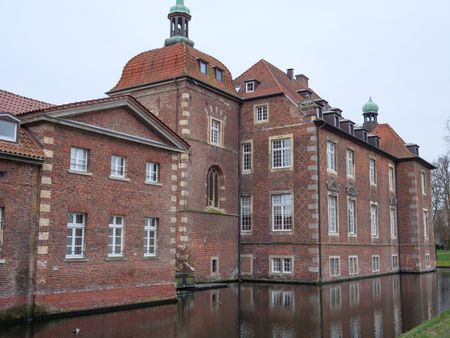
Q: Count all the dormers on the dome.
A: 2